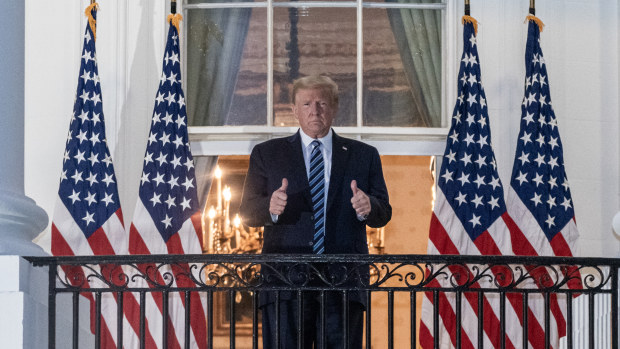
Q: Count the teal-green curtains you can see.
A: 2